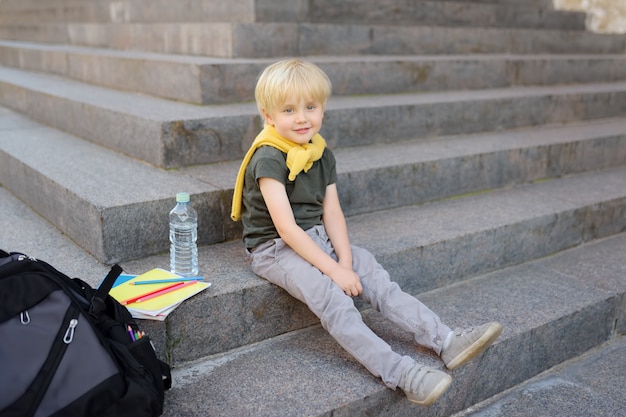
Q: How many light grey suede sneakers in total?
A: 2